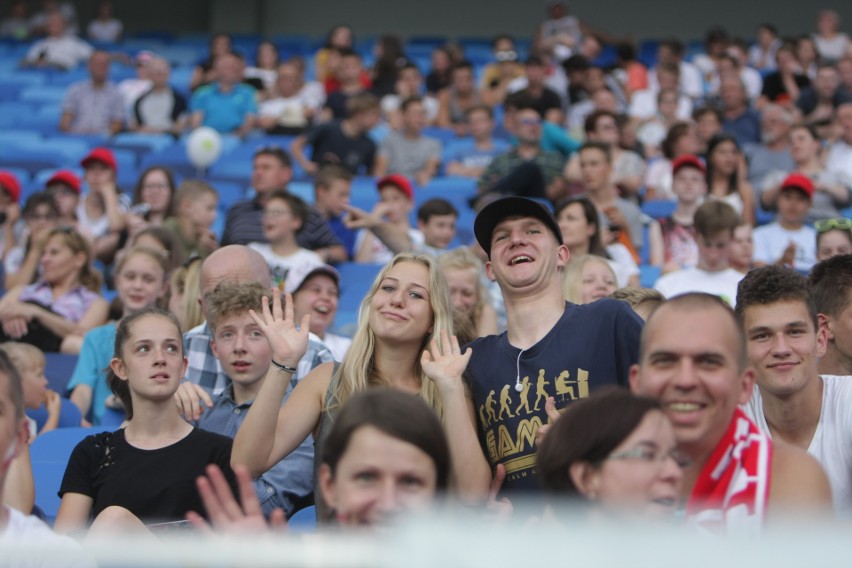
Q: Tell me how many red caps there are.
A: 6